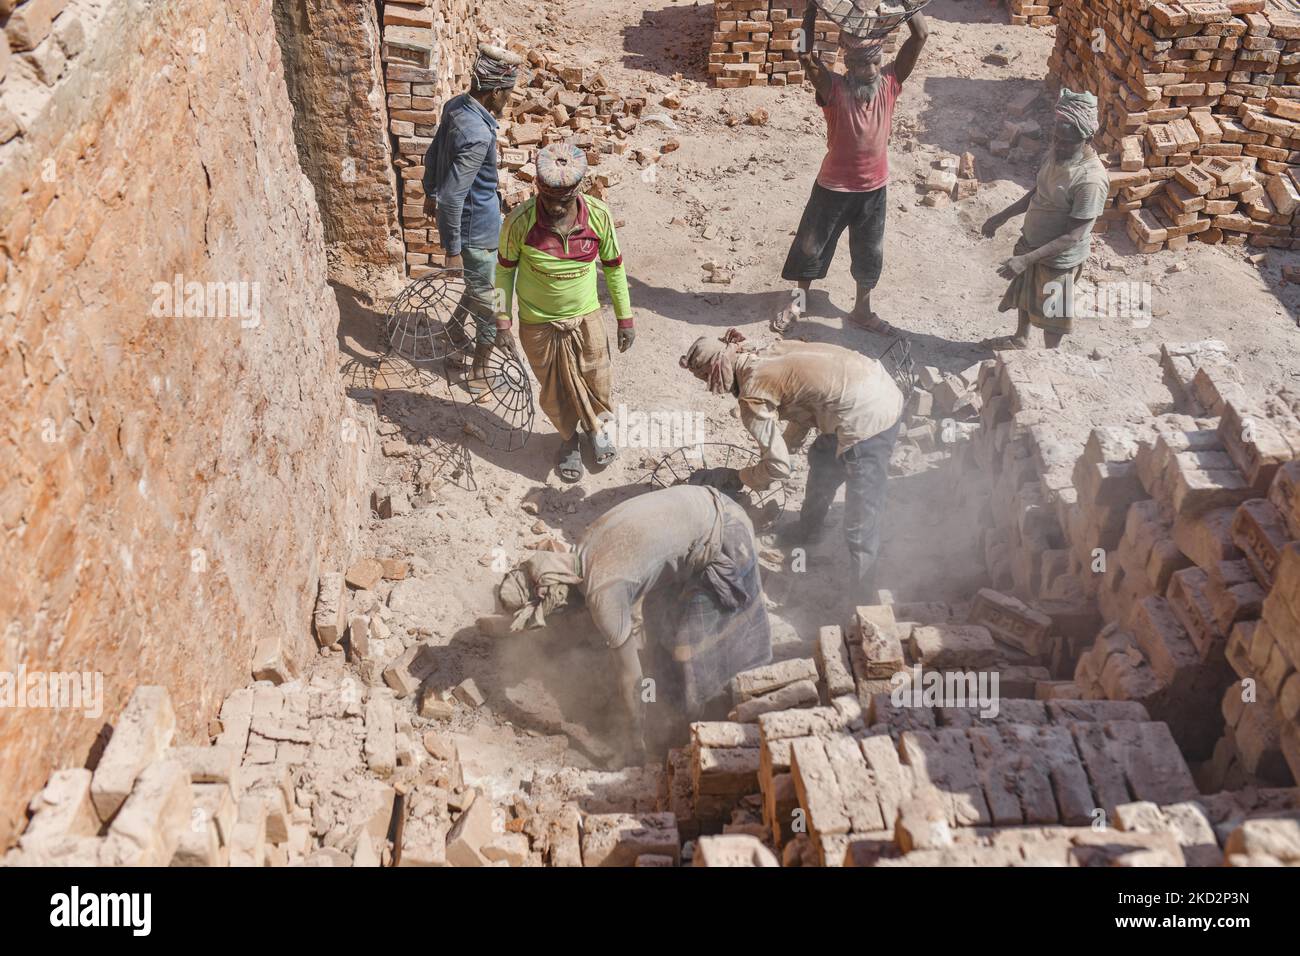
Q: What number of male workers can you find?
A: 6